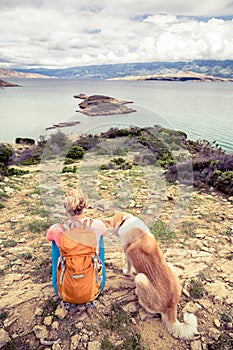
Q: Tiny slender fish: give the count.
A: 0